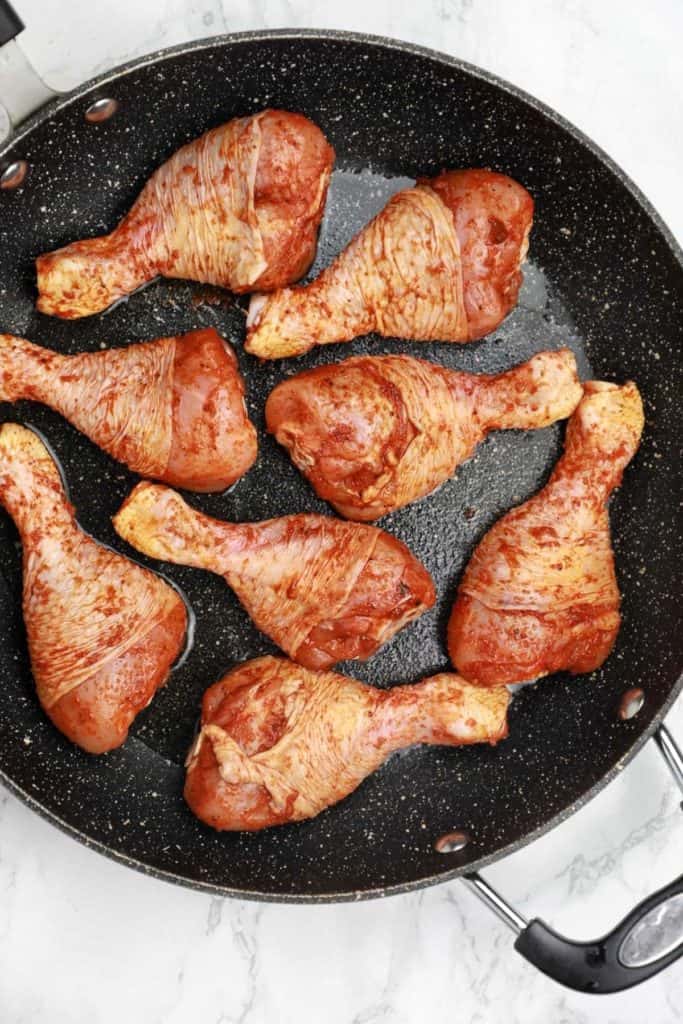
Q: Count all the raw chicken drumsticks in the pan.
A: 8